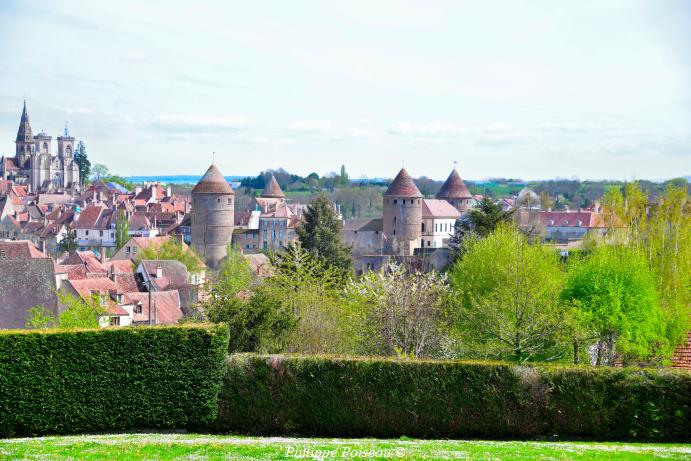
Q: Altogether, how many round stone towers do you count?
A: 4